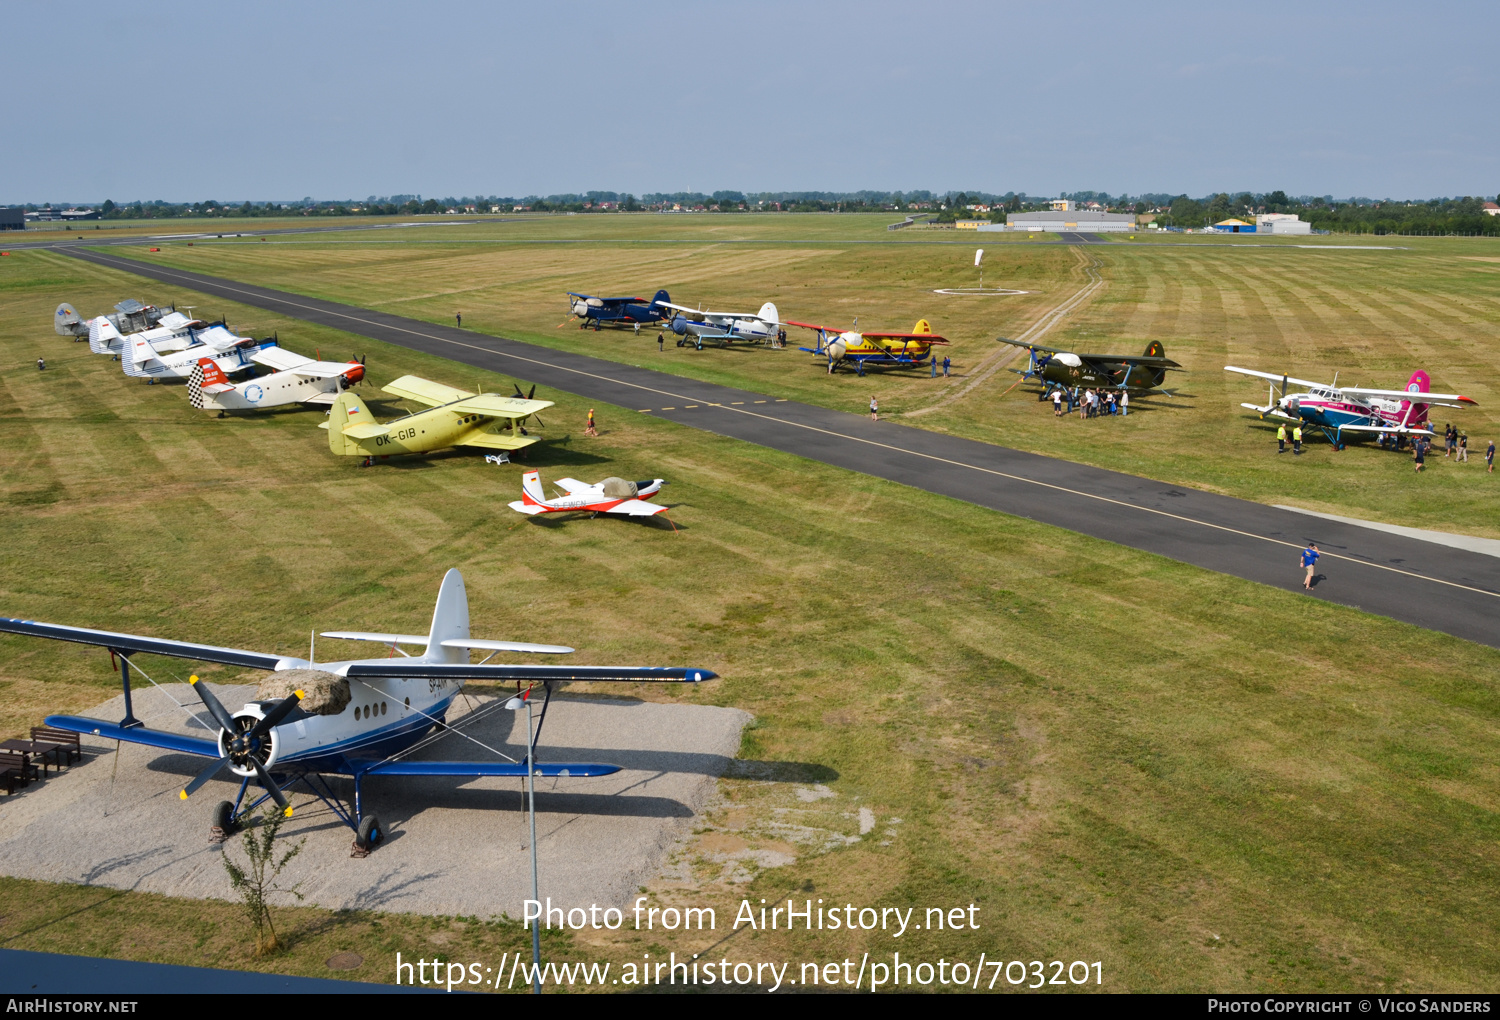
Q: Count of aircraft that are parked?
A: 12